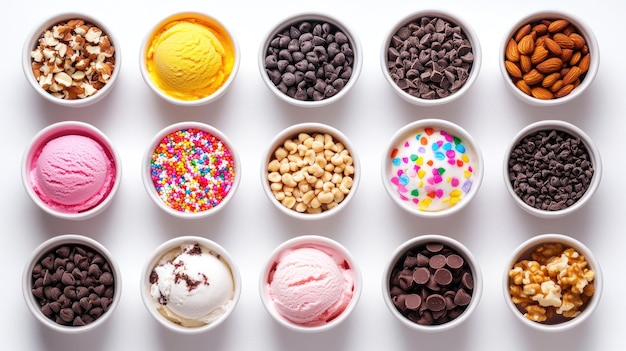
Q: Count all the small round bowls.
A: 15